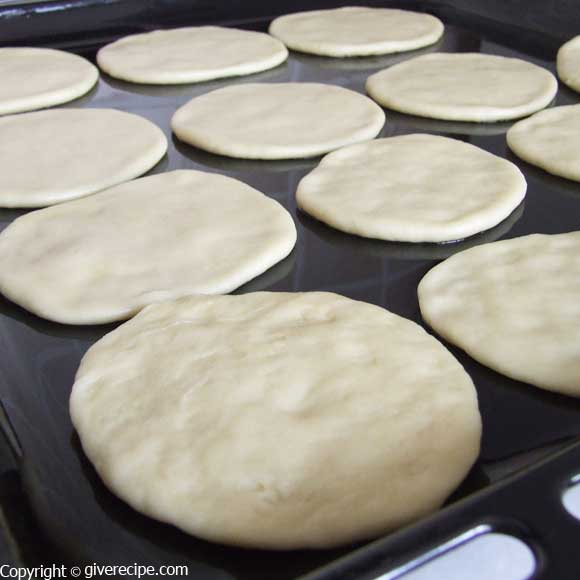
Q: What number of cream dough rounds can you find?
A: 12